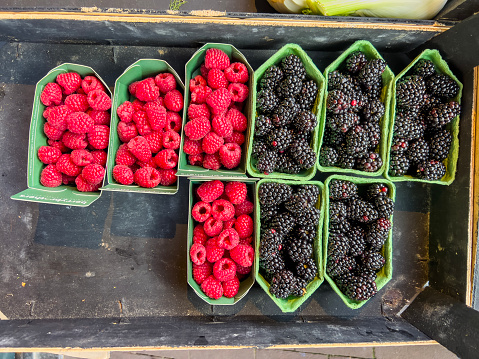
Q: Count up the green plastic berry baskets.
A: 9